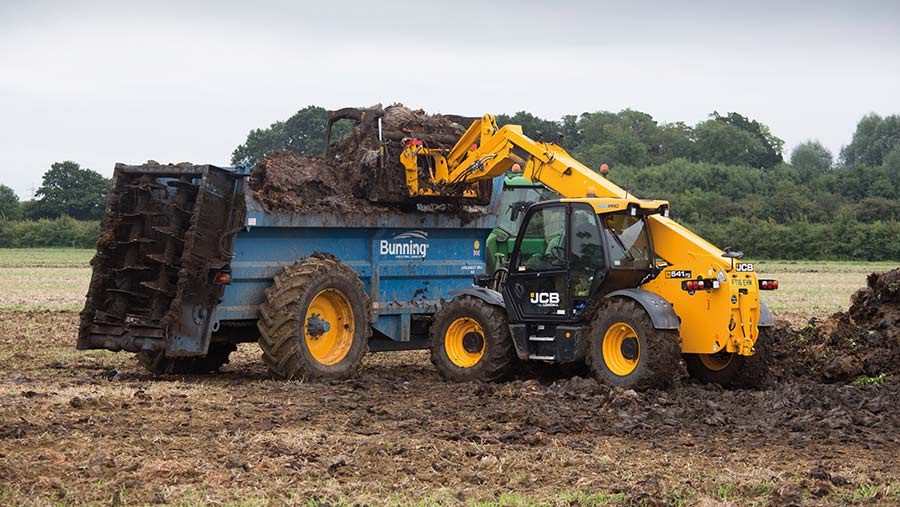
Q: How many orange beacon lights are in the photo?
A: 3